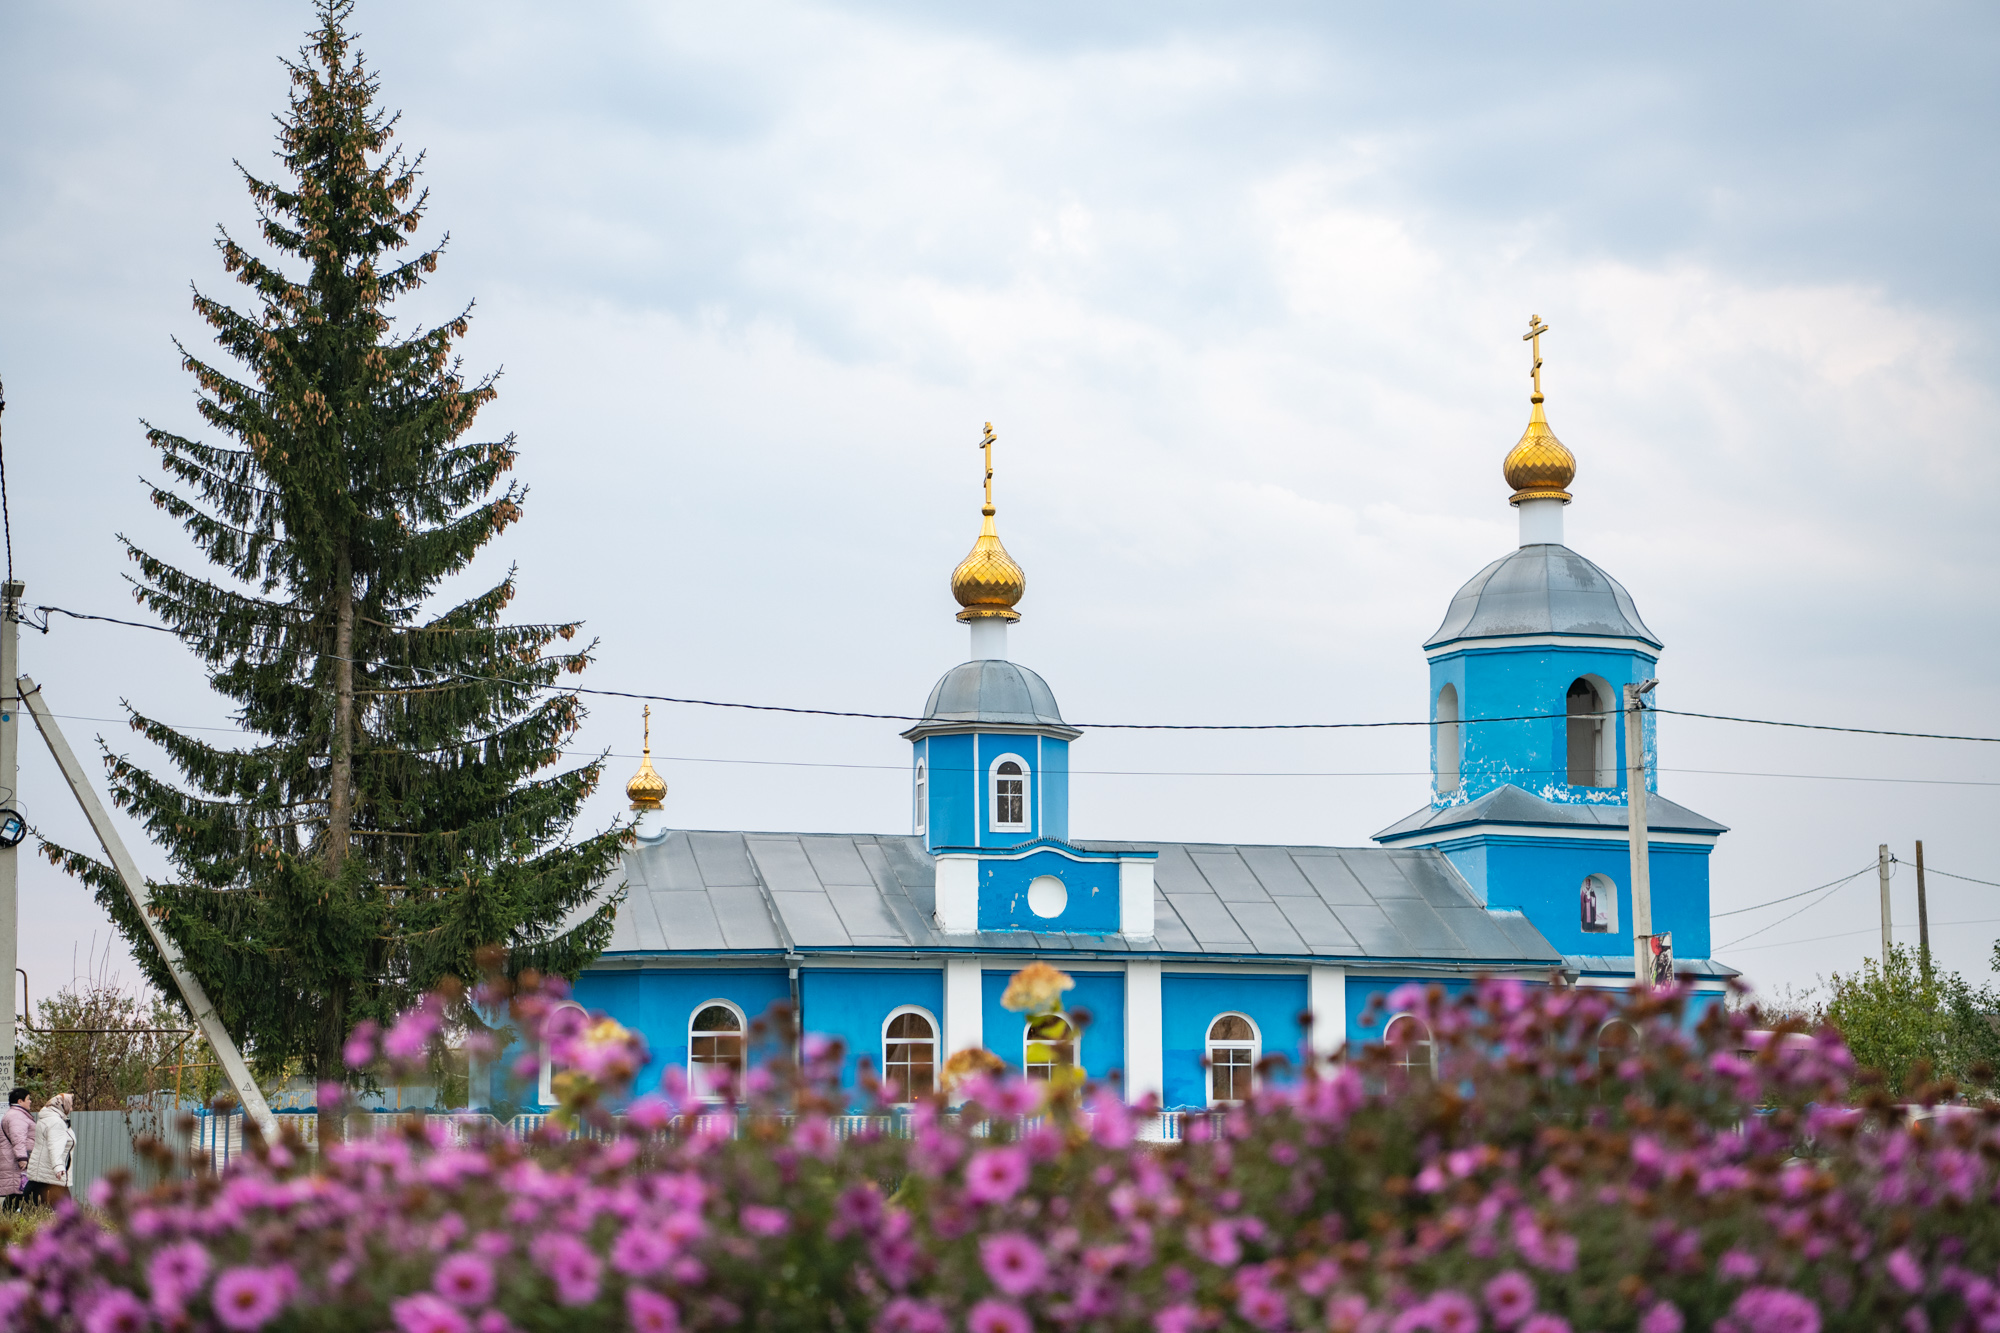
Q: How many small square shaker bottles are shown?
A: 0